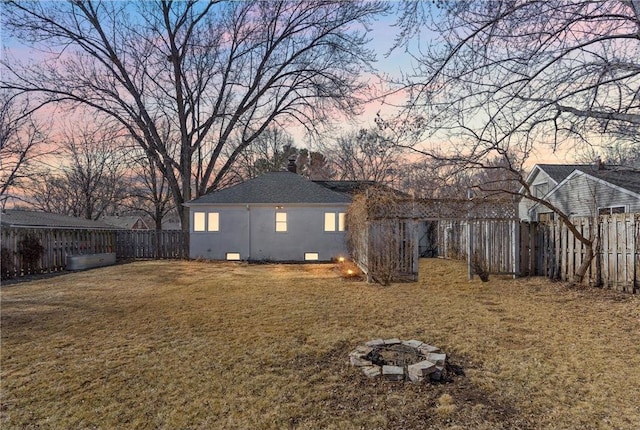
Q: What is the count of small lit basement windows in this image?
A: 2